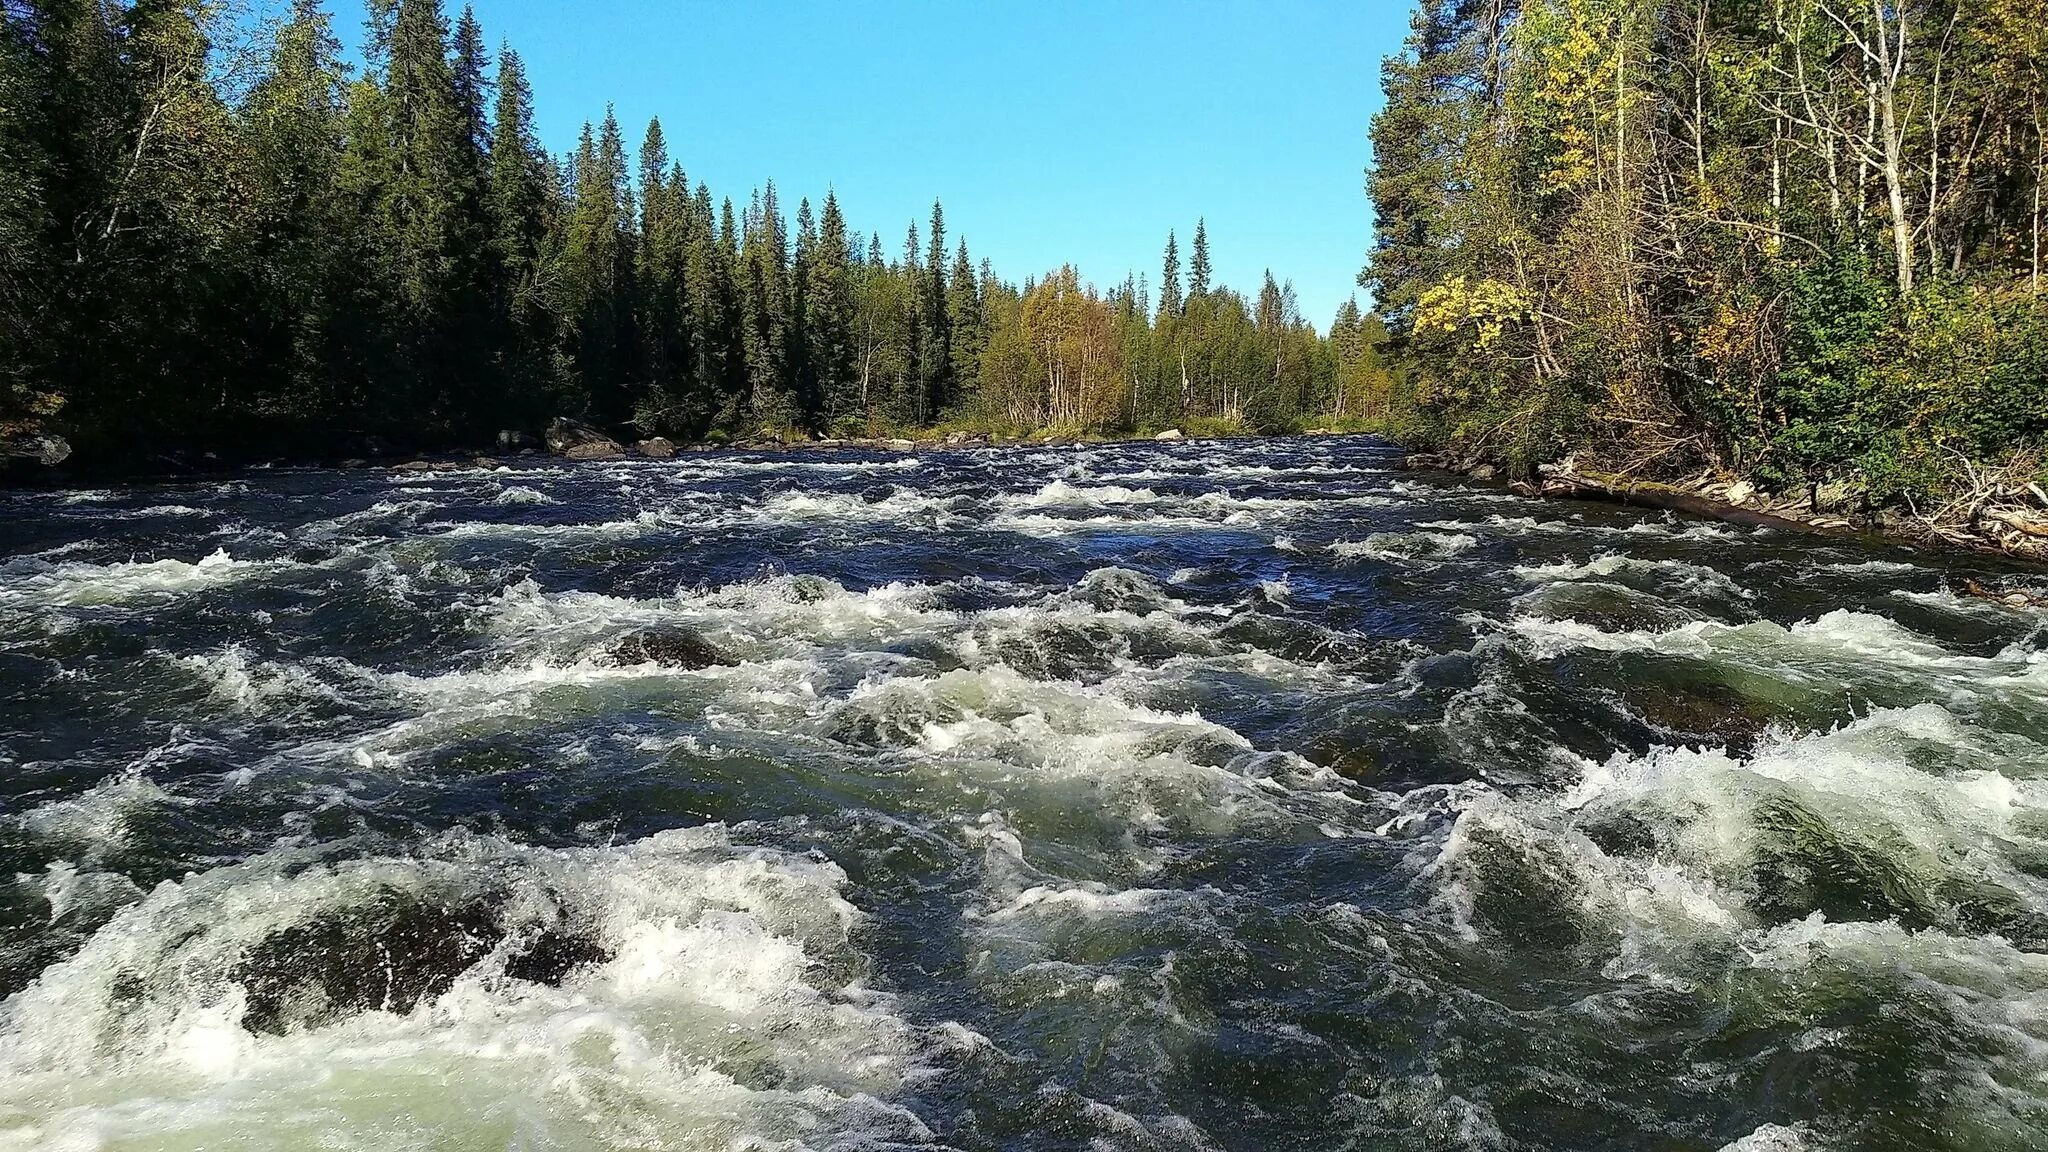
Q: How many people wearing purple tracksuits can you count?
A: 0